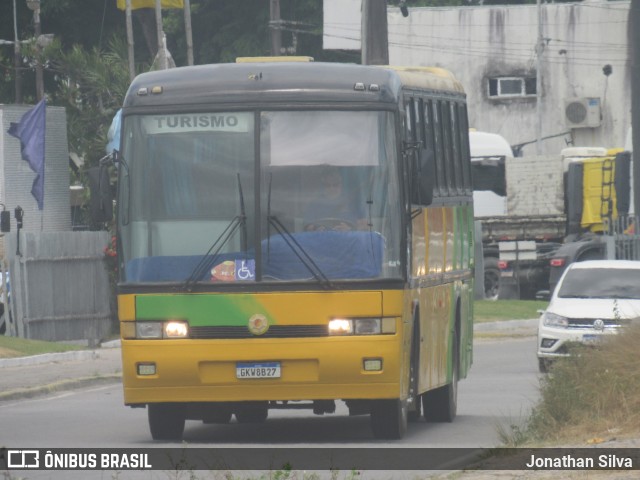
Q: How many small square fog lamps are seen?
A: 2